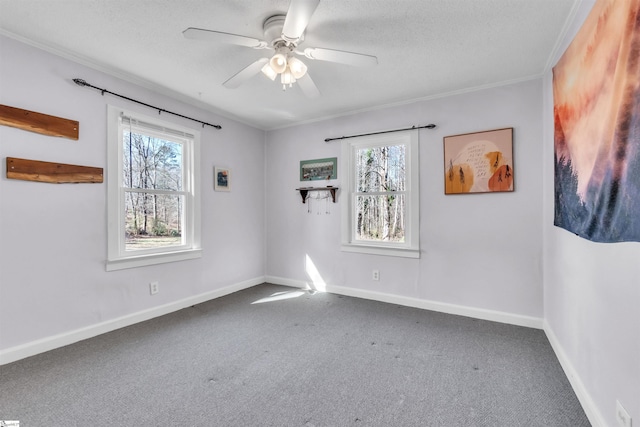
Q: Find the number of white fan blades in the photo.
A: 5